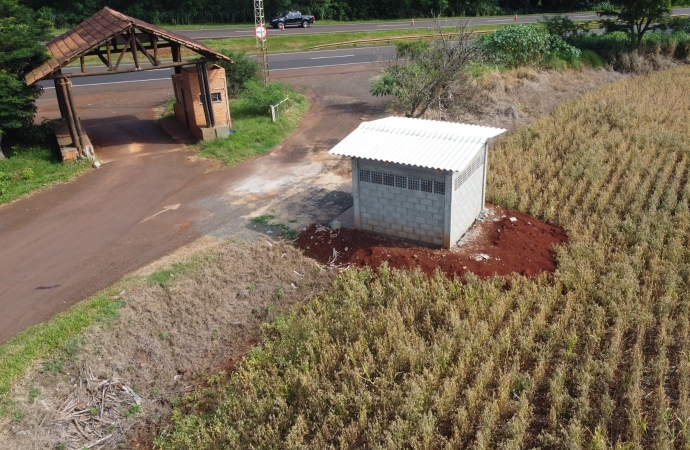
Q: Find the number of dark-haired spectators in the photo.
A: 0